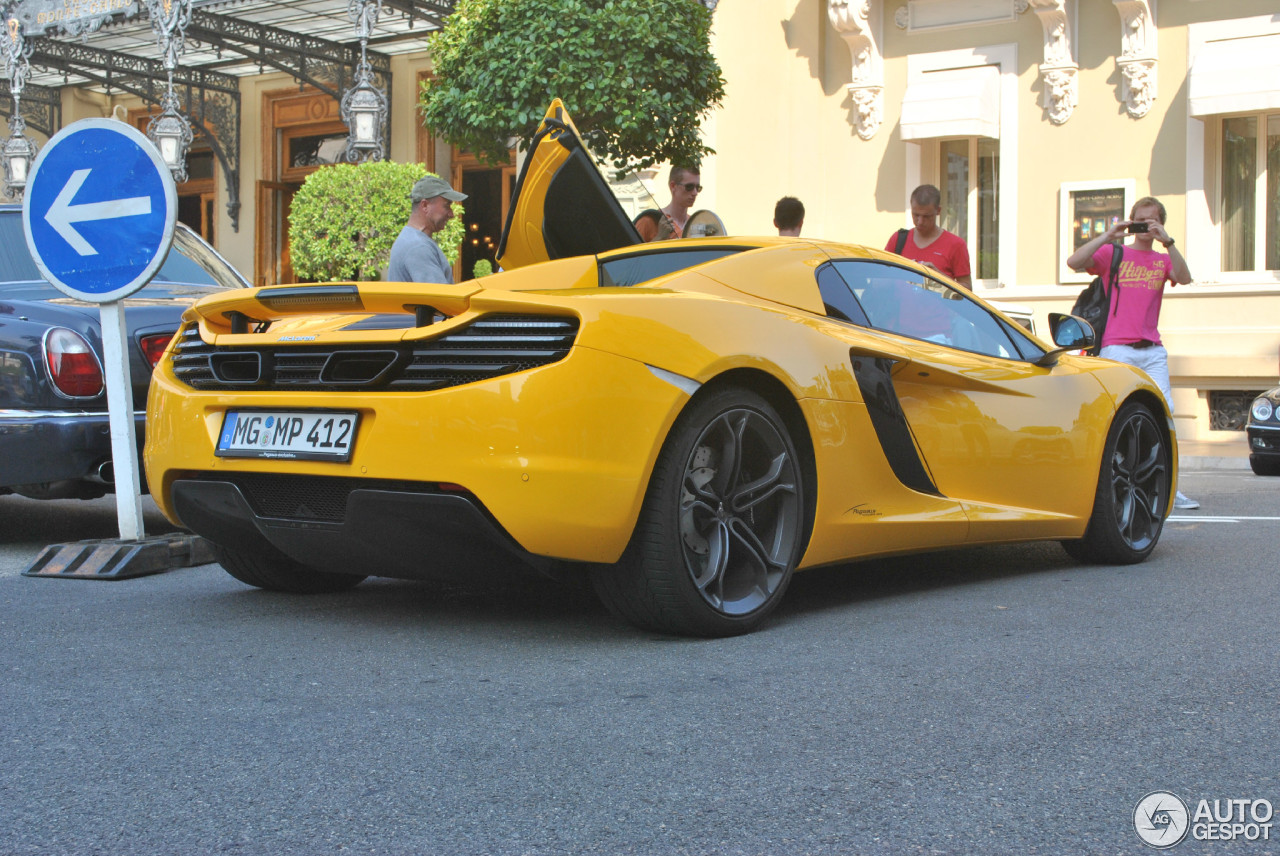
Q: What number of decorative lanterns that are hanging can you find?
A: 3